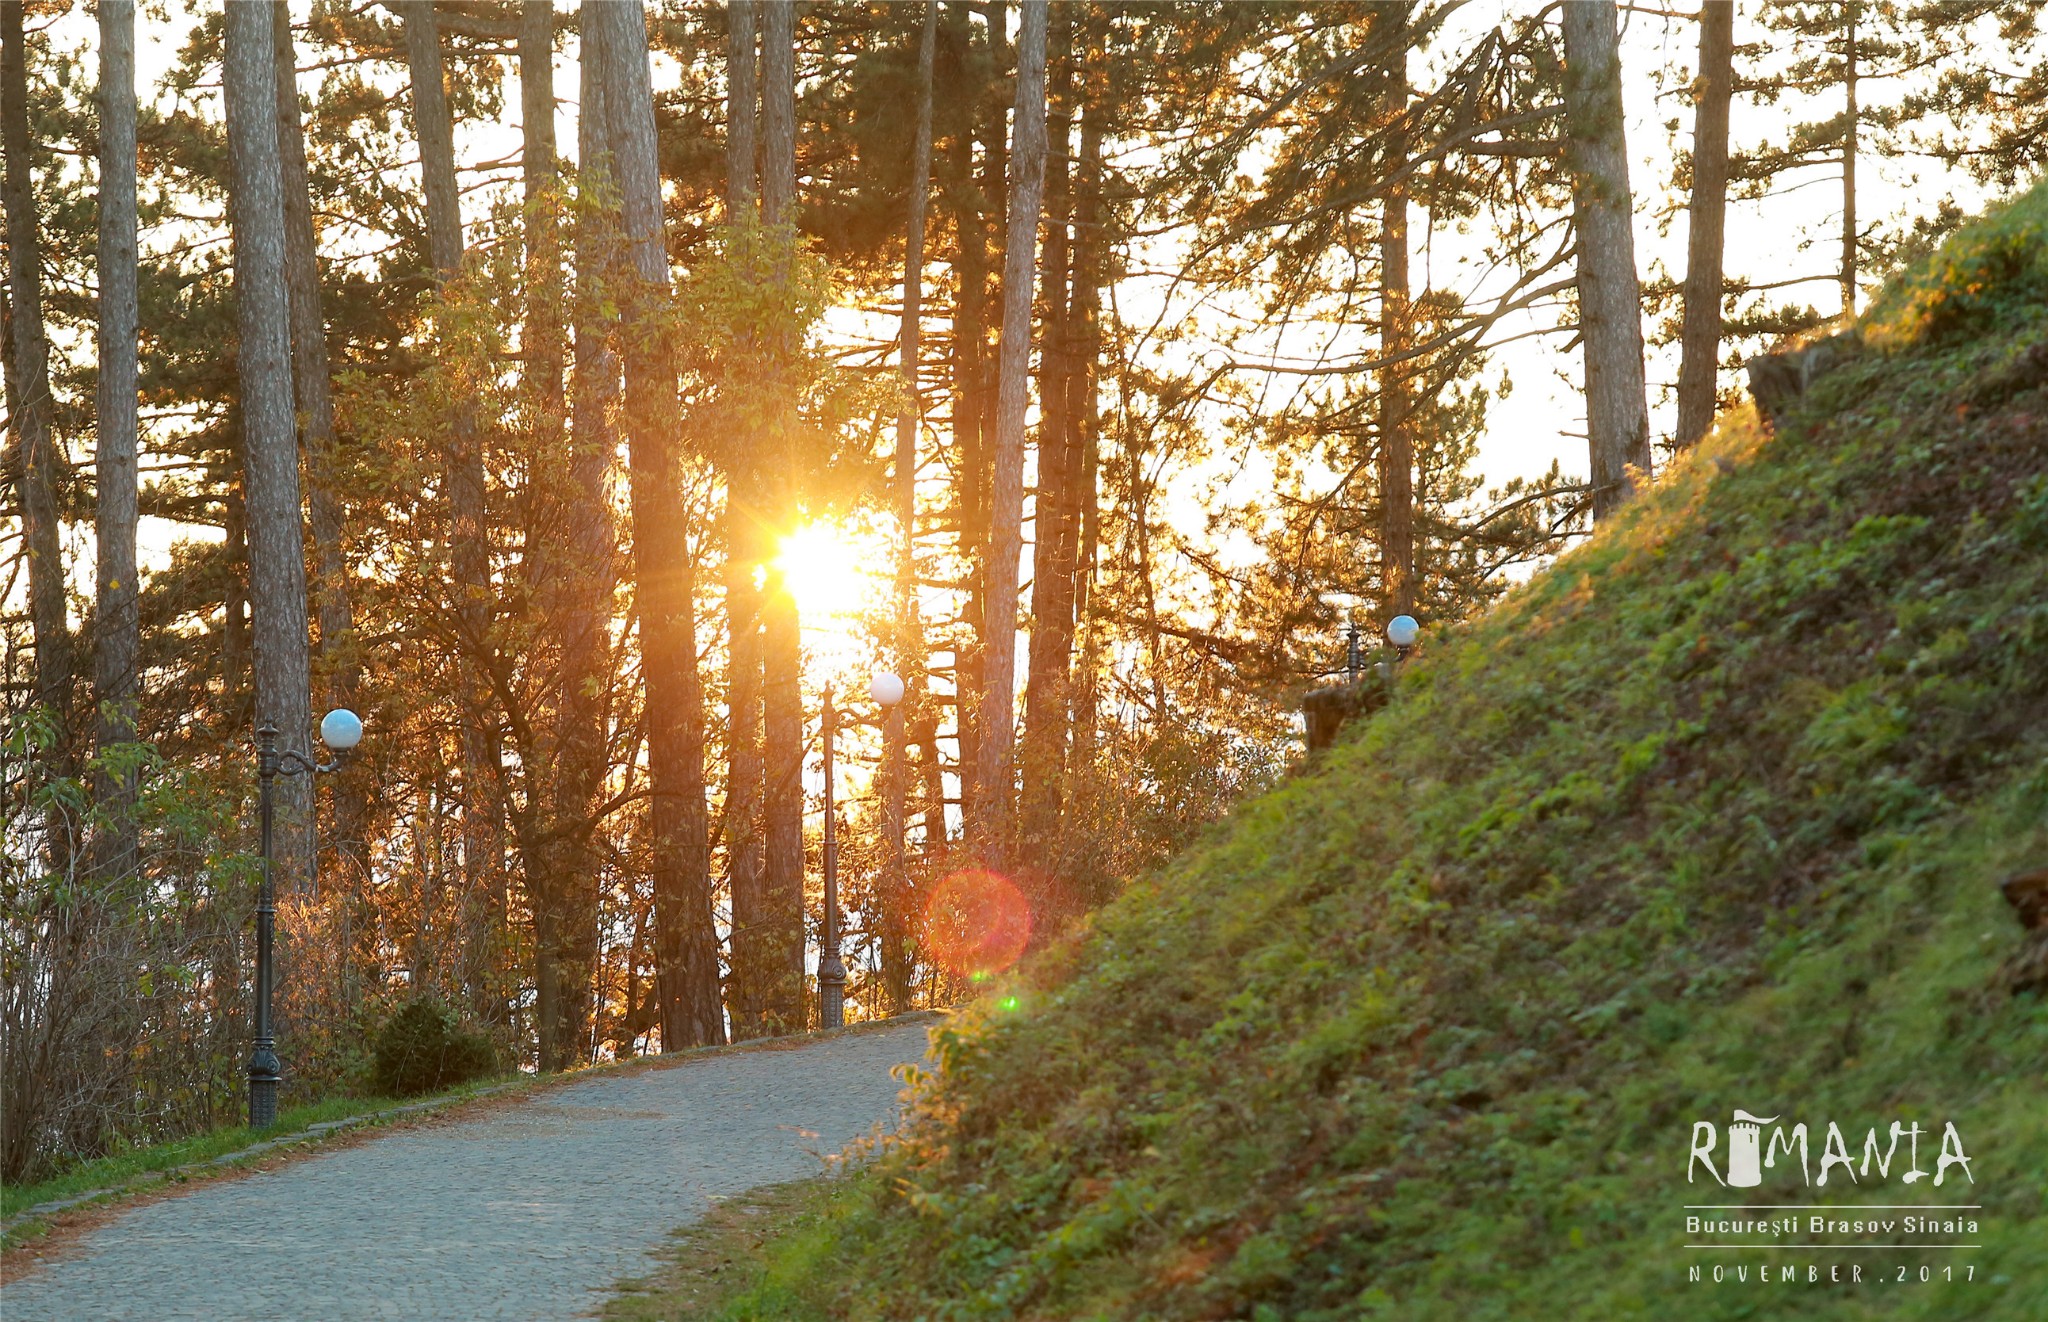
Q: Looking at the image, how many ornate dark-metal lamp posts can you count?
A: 3